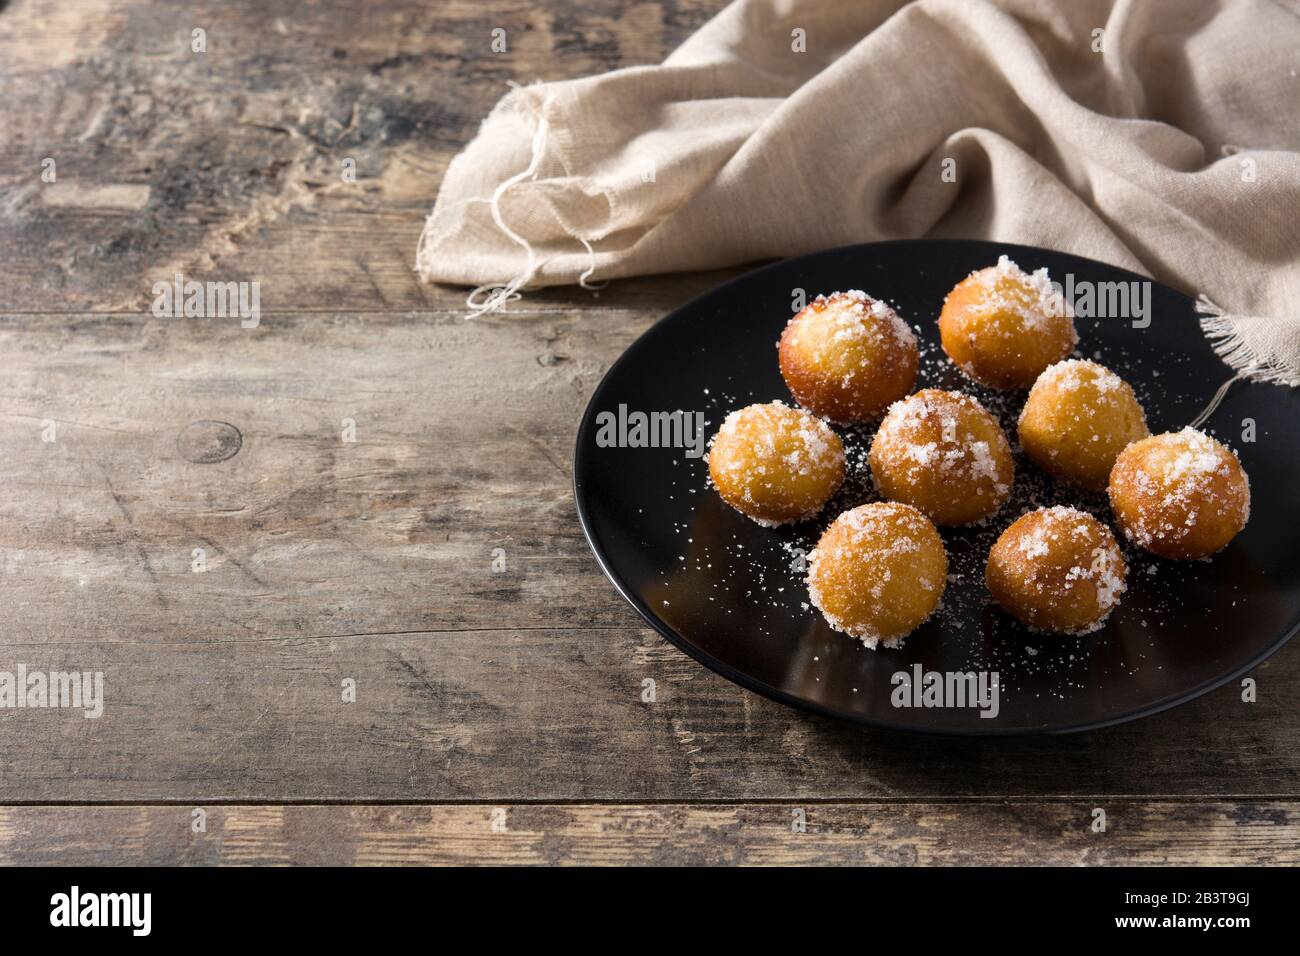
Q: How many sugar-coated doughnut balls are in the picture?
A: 8